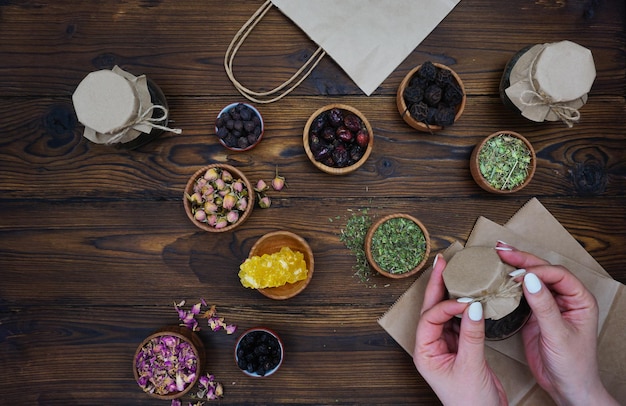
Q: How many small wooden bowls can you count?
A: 7